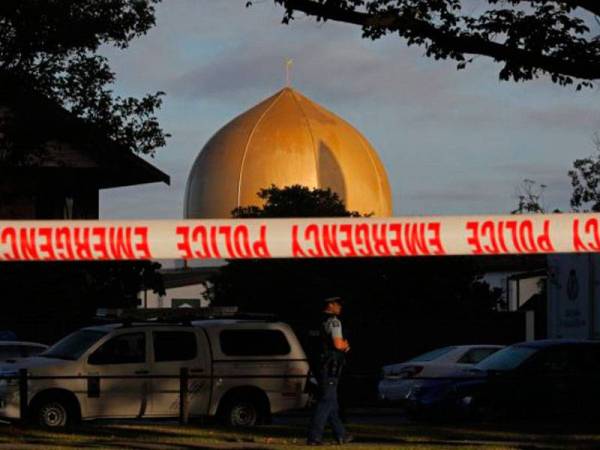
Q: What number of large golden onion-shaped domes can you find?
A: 1